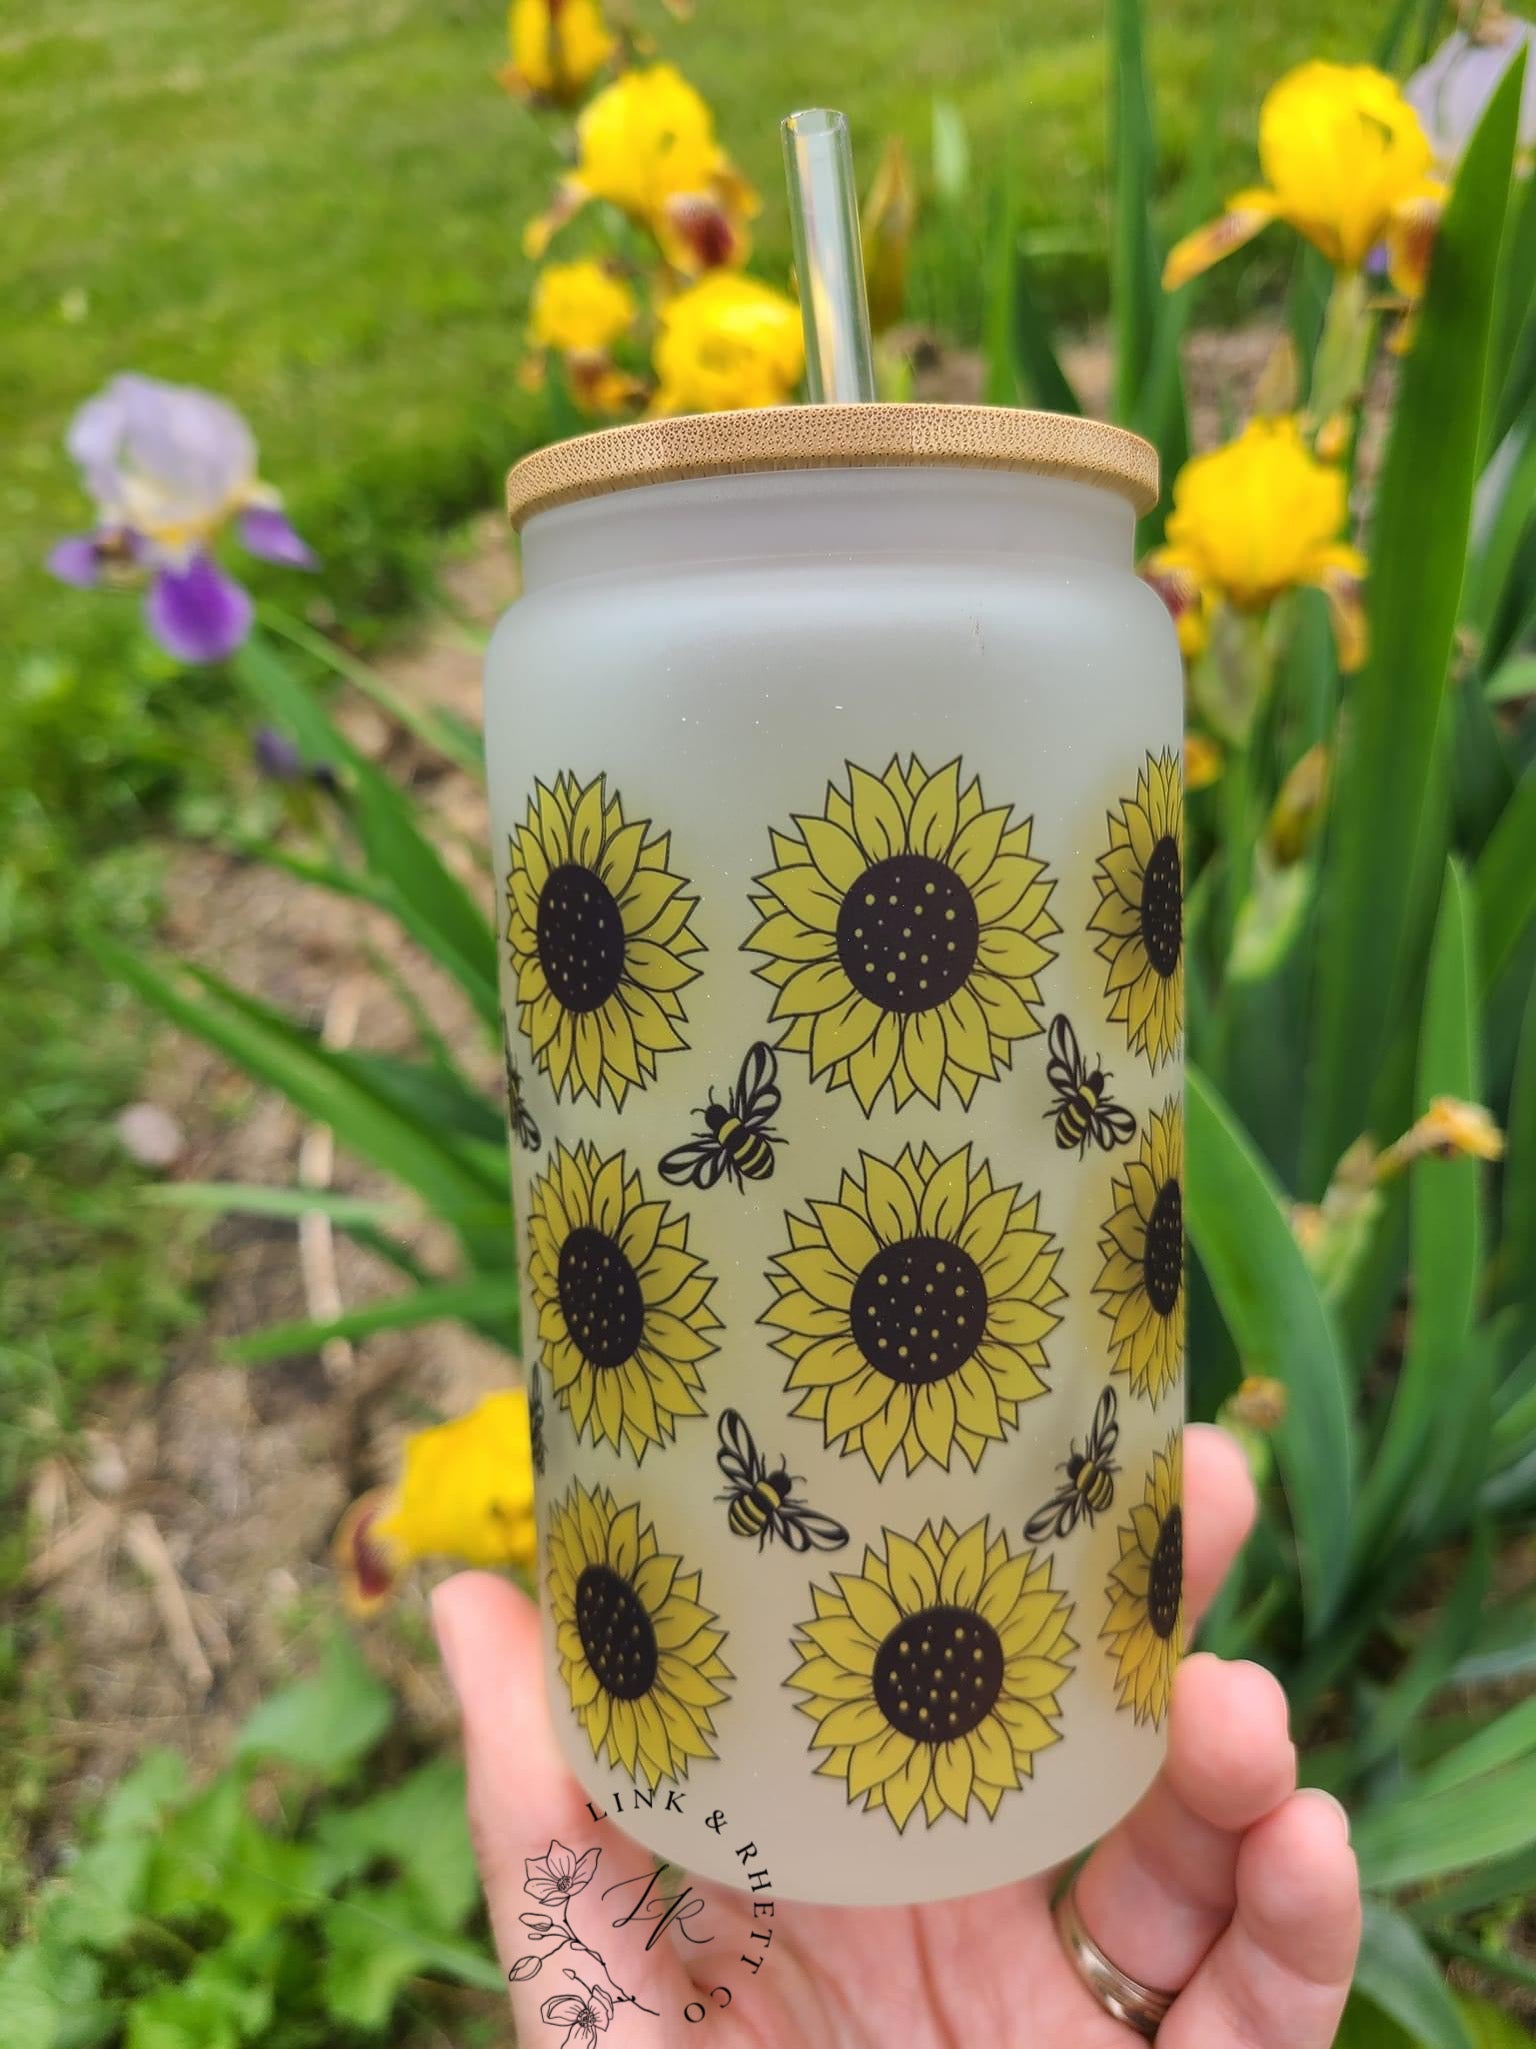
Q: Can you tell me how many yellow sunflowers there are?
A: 9